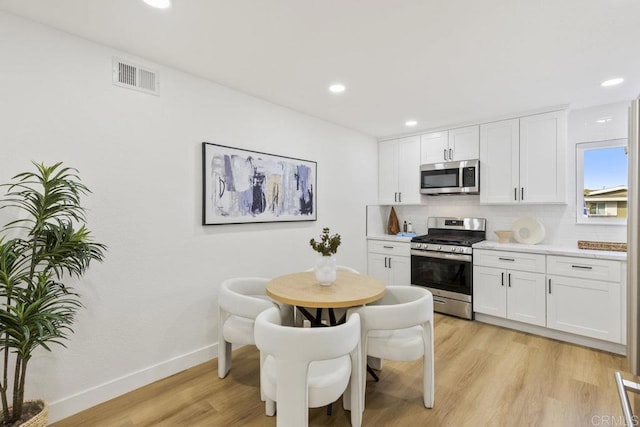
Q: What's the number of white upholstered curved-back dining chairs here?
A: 4